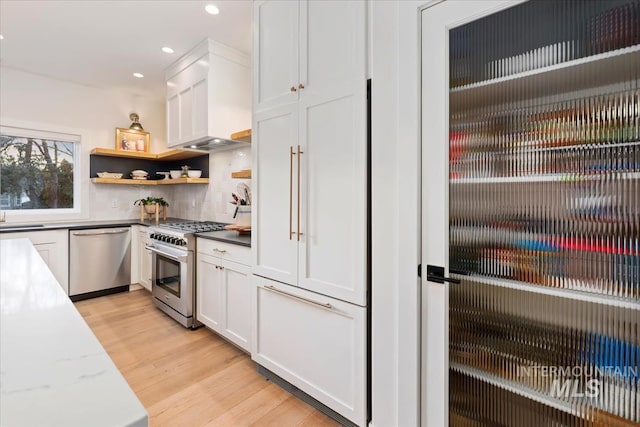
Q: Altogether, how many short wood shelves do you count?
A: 2